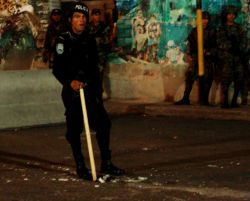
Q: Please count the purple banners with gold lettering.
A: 0